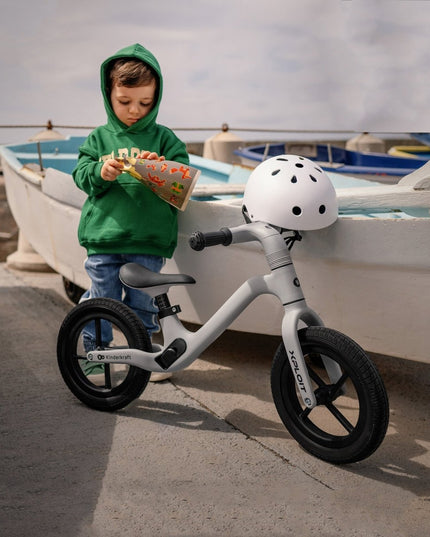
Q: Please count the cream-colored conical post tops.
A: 3